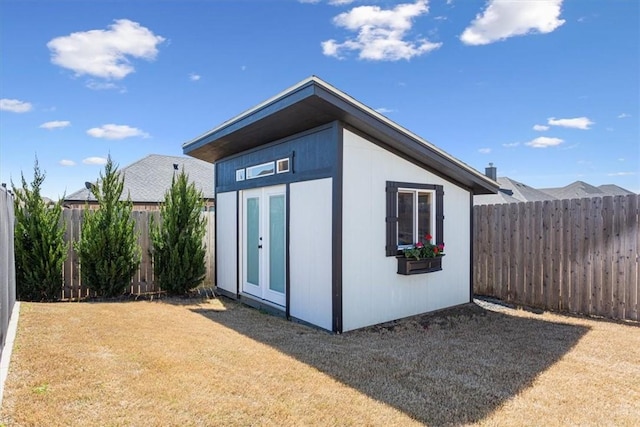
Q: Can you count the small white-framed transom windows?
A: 3